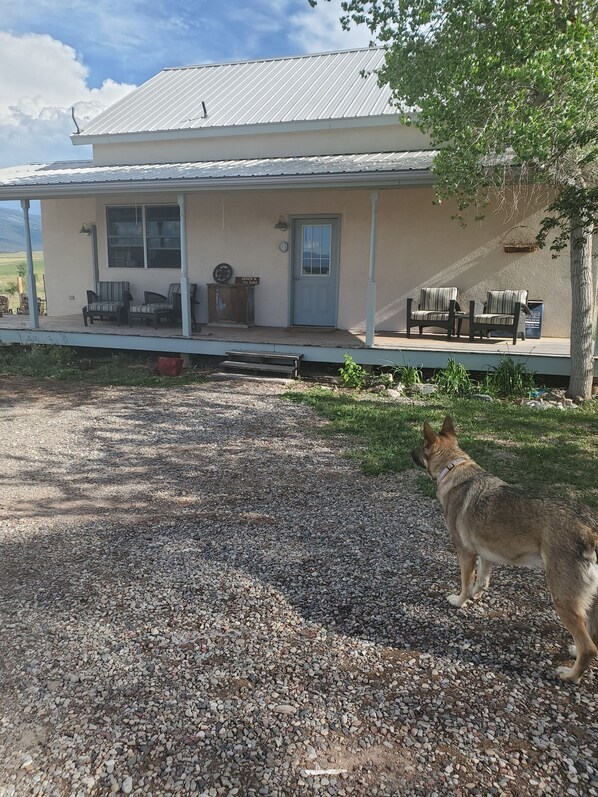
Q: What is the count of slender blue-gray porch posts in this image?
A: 3